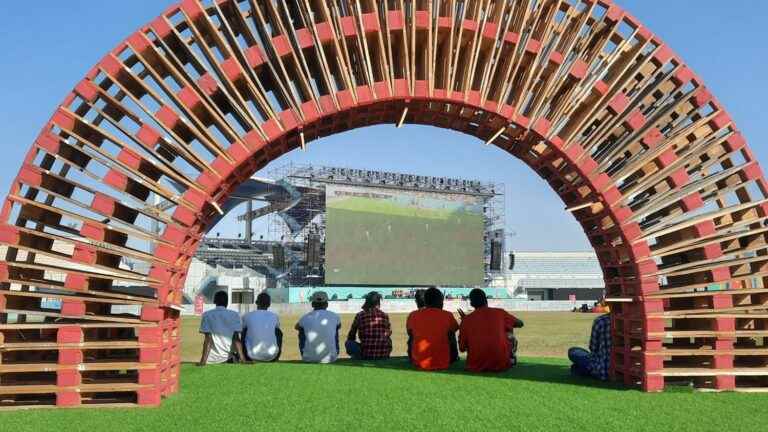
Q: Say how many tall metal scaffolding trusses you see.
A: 2